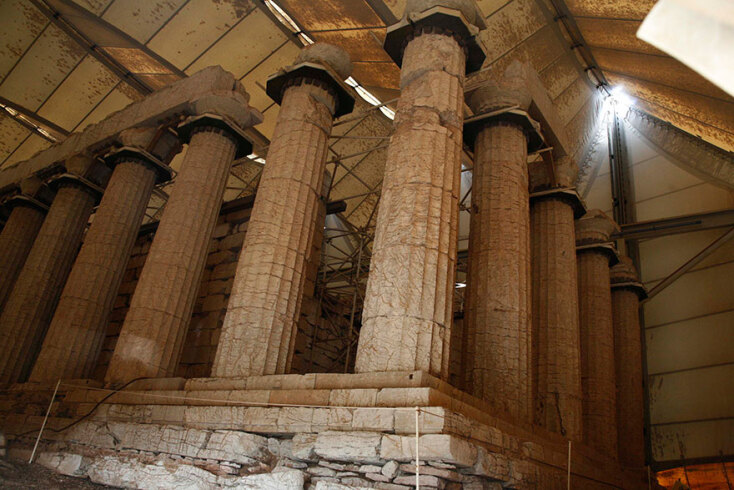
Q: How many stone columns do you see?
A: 10